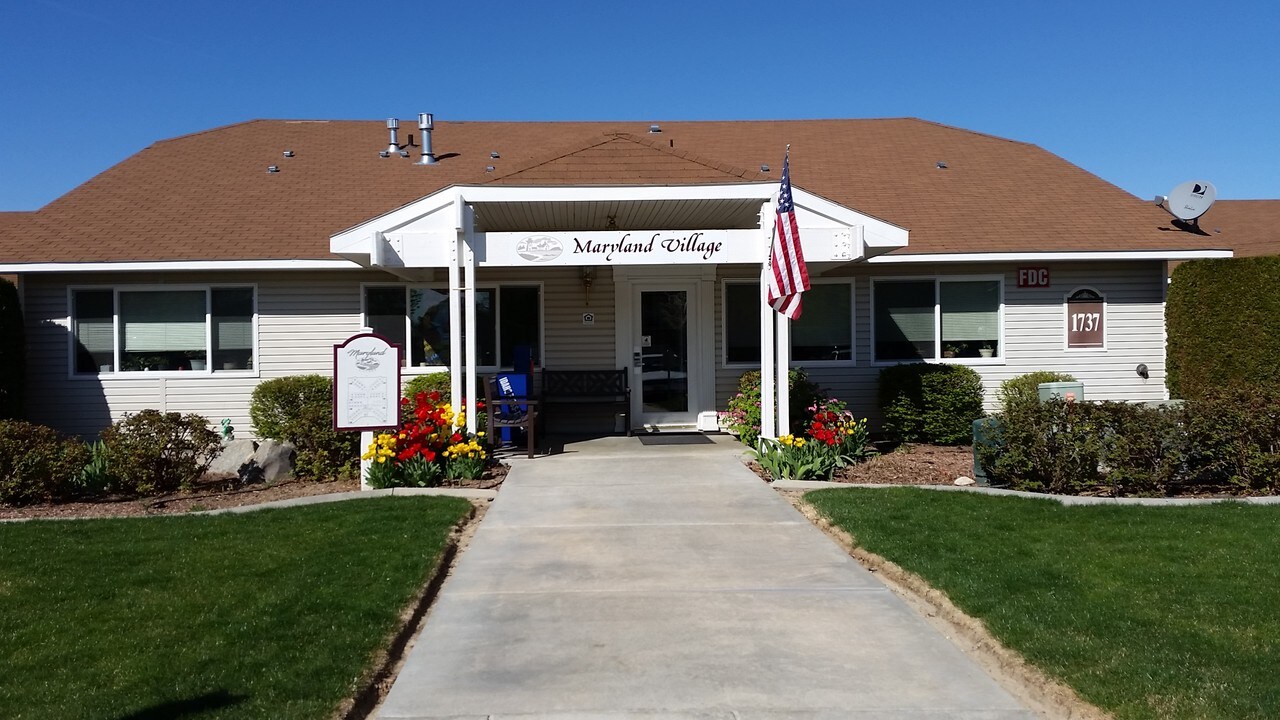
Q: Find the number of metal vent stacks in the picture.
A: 2